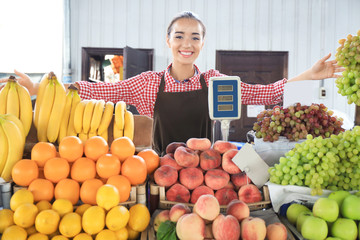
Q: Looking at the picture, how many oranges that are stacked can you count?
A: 14